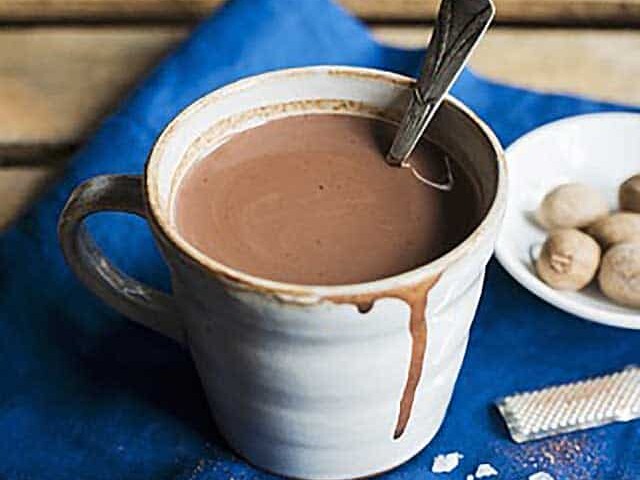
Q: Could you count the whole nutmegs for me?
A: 5